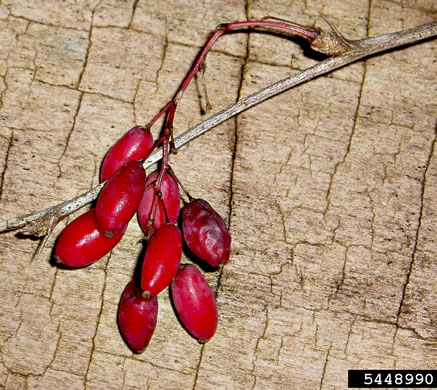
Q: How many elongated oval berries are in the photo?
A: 8